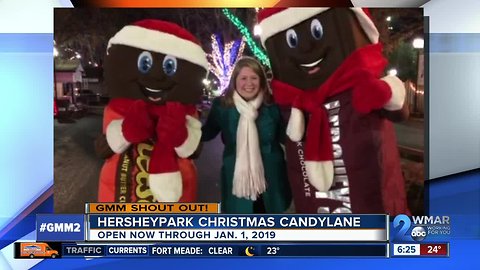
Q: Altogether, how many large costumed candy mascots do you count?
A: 2